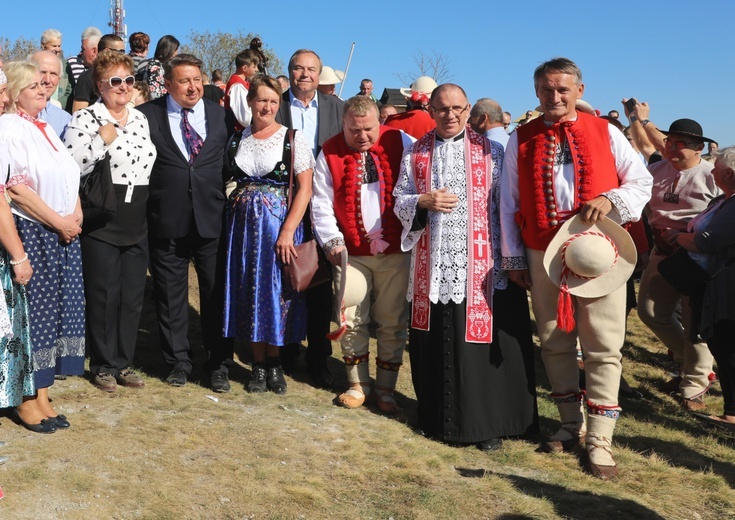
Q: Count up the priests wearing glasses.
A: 1